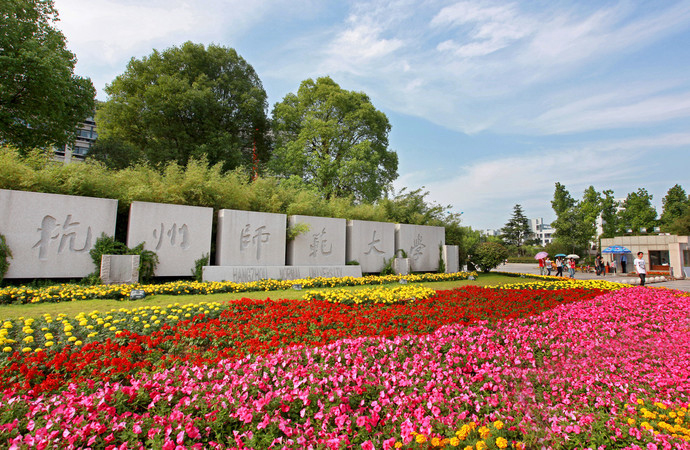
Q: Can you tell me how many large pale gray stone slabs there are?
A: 6